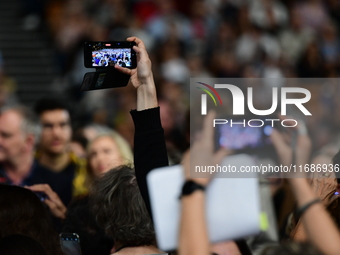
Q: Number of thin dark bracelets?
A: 1